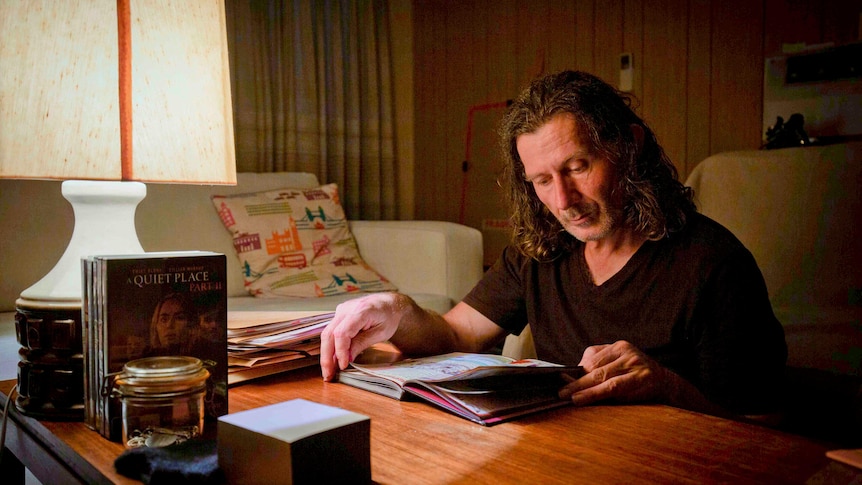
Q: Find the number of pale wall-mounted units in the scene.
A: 1